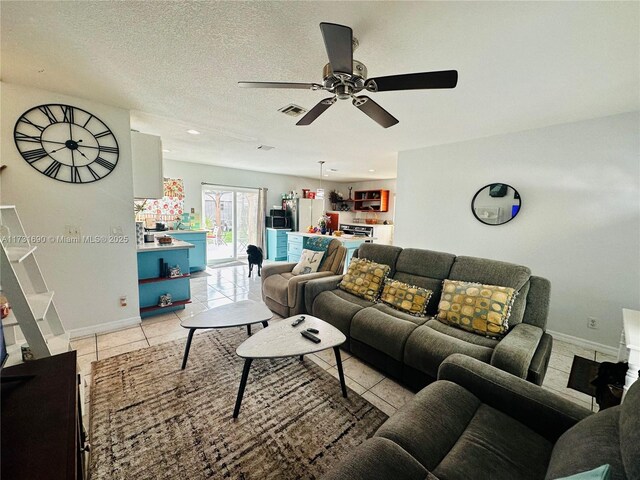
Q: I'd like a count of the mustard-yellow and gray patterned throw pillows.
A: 3